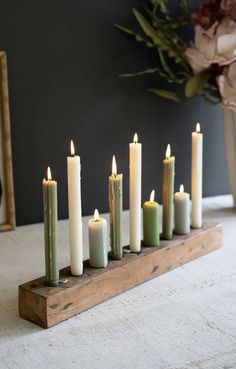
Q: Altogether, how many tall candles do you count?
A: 6